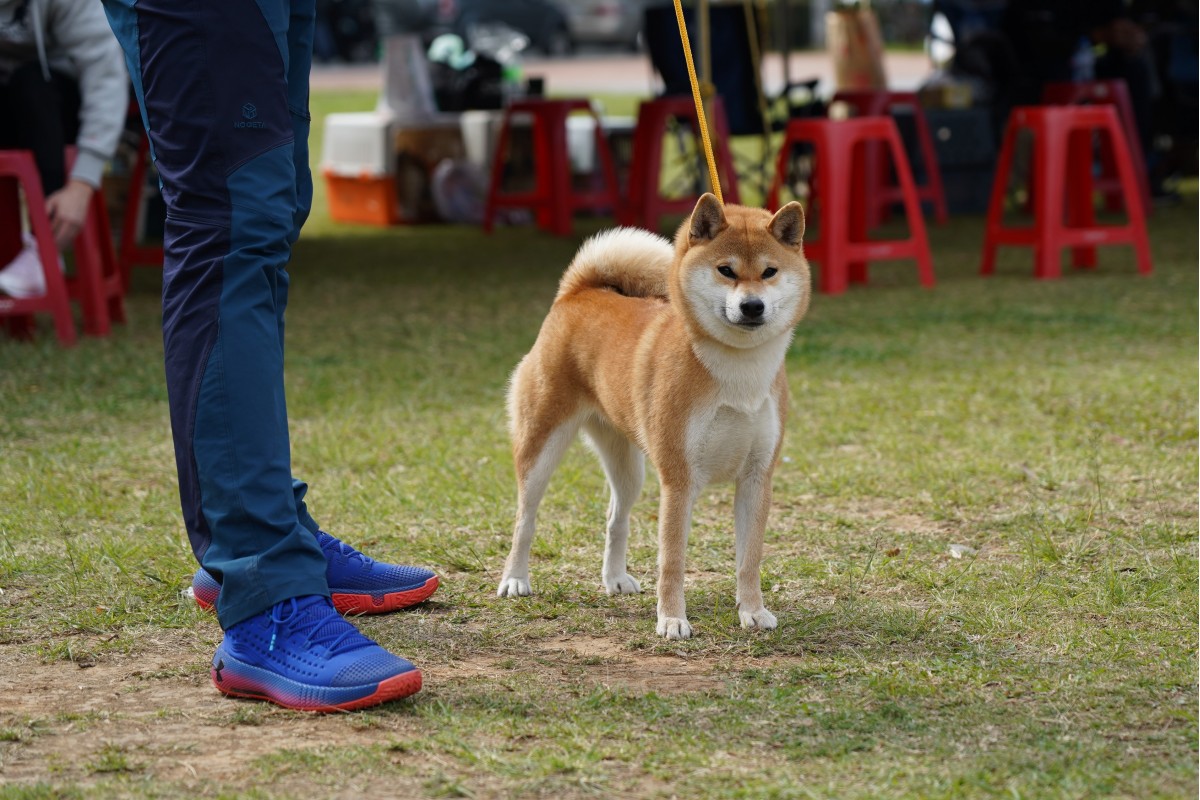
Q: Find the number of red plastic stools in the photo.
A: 9